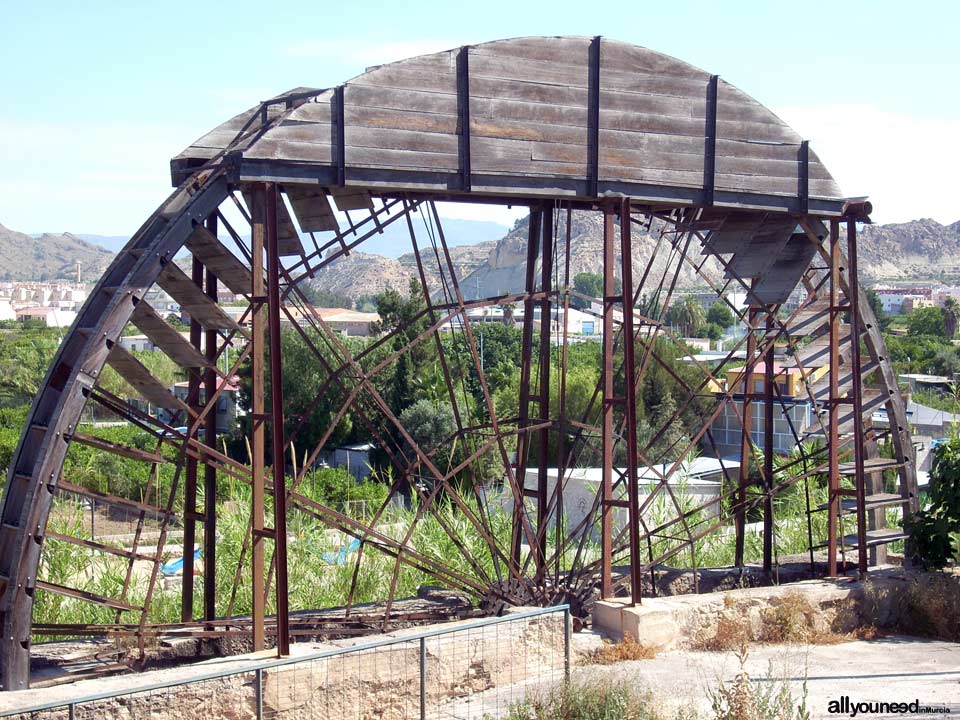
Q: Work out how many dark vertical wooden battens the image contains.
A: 5